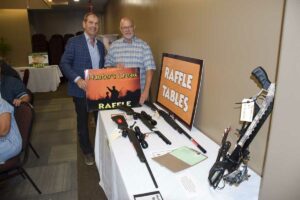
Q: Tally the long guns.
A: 3